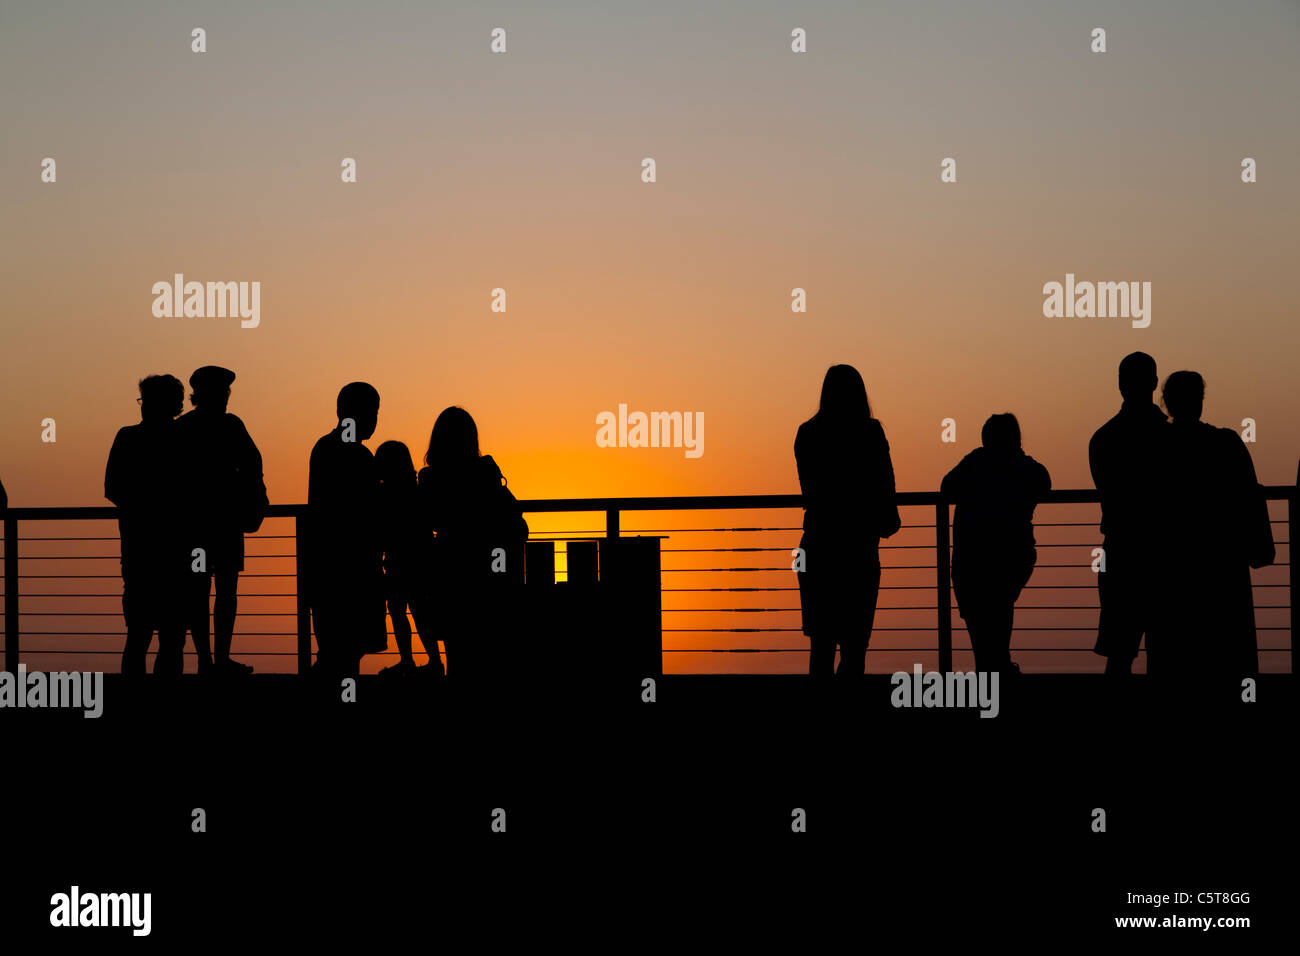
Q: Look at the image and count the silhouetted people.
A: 9